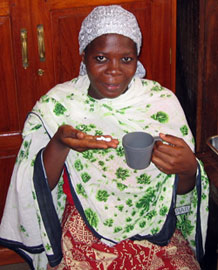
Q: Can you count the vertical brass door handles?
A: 2